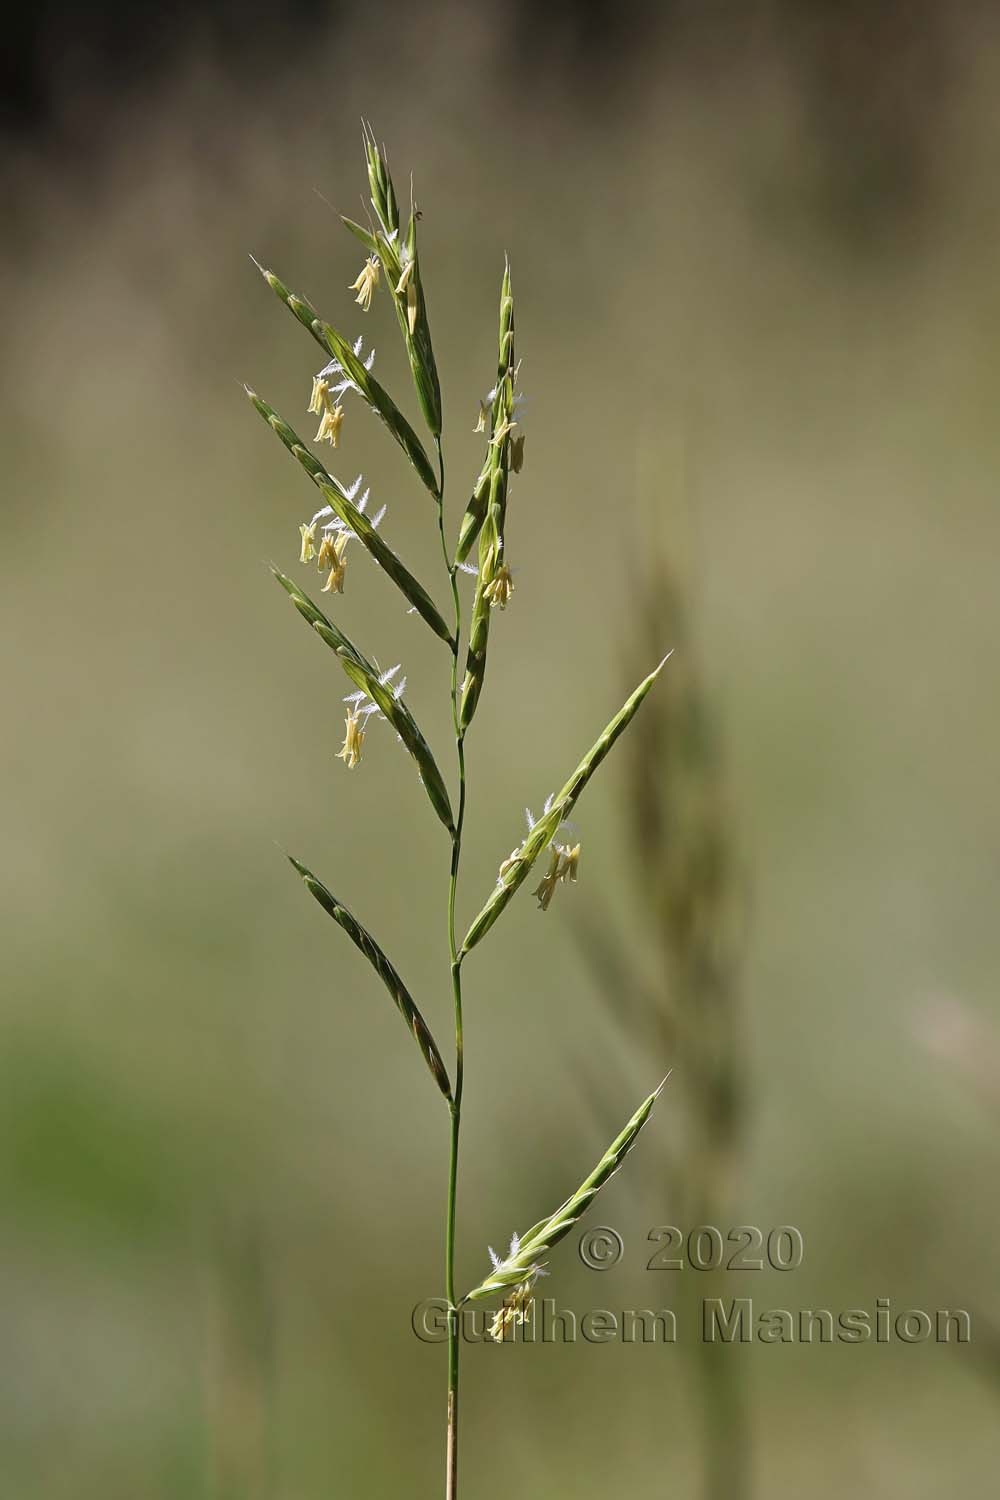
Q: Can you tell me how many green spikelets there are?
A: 9